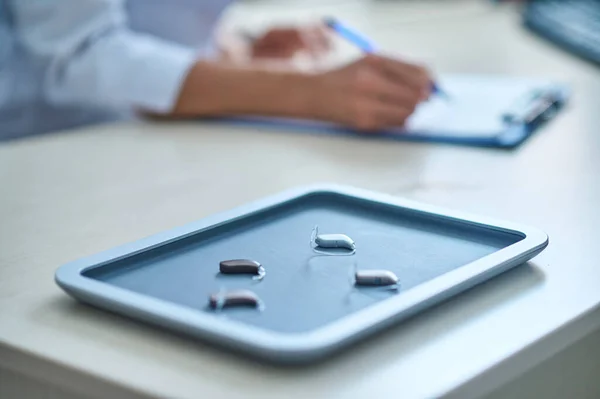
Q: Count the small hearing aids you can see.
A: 4